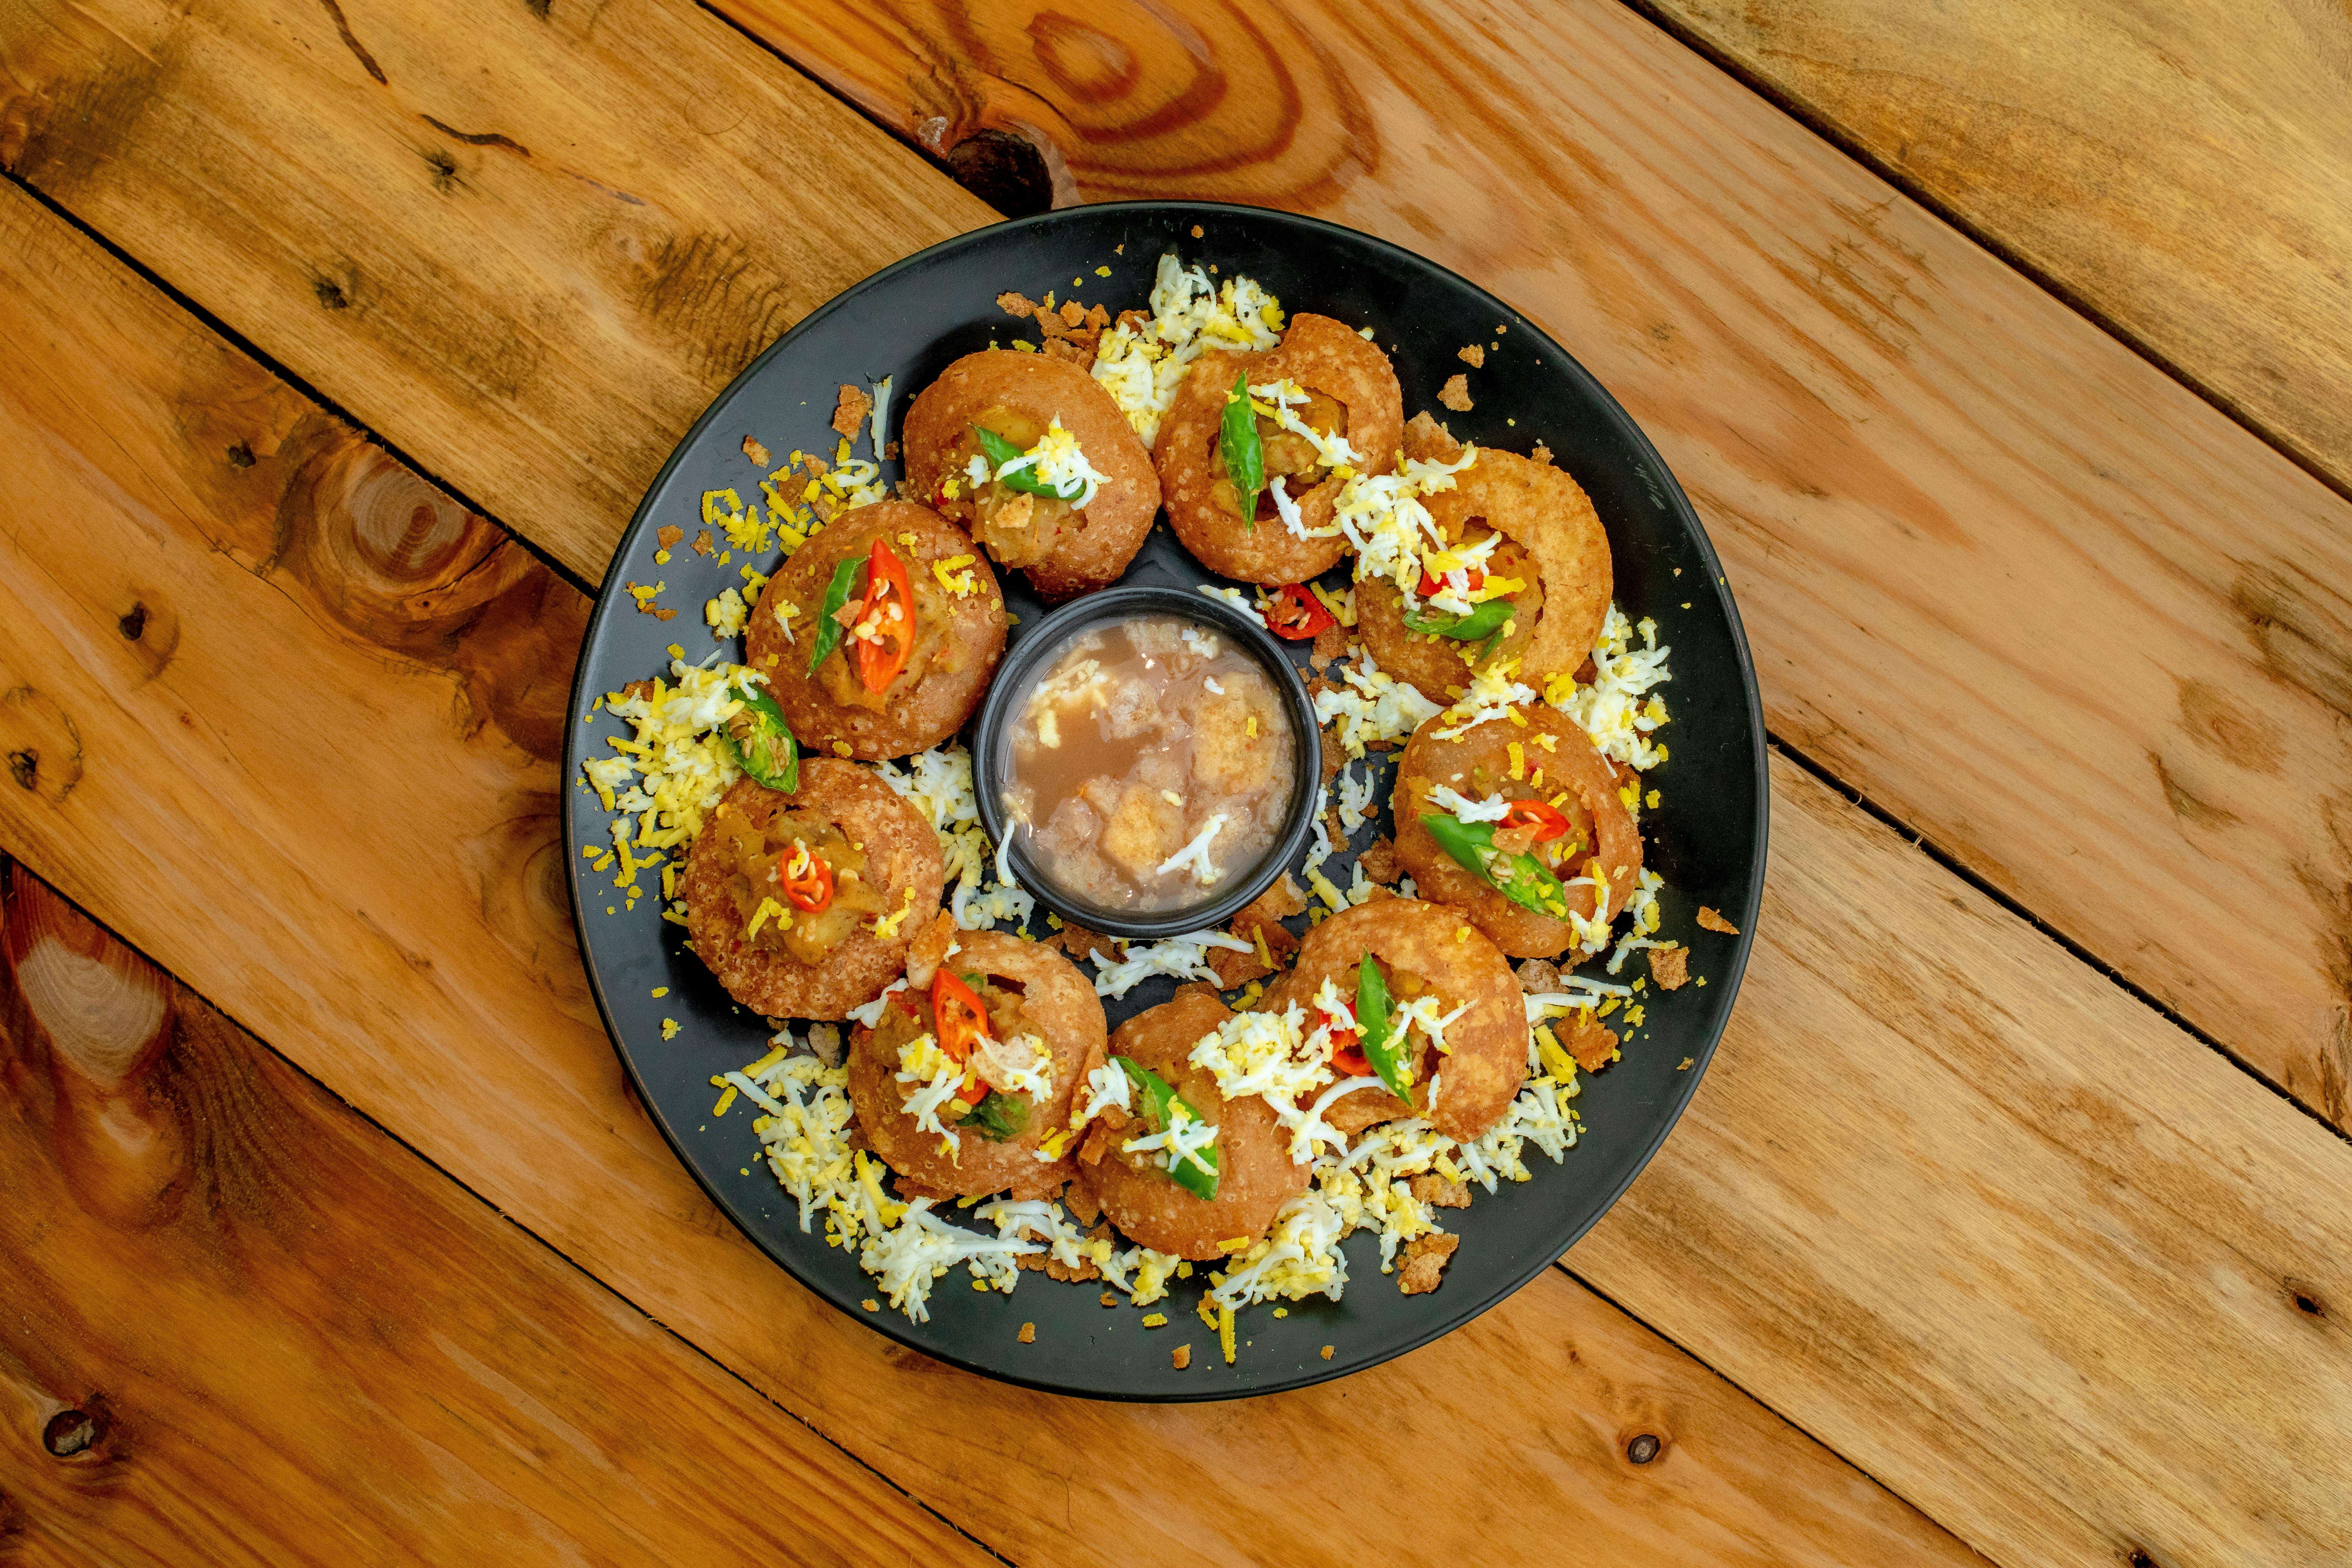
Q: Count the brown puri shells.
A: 9